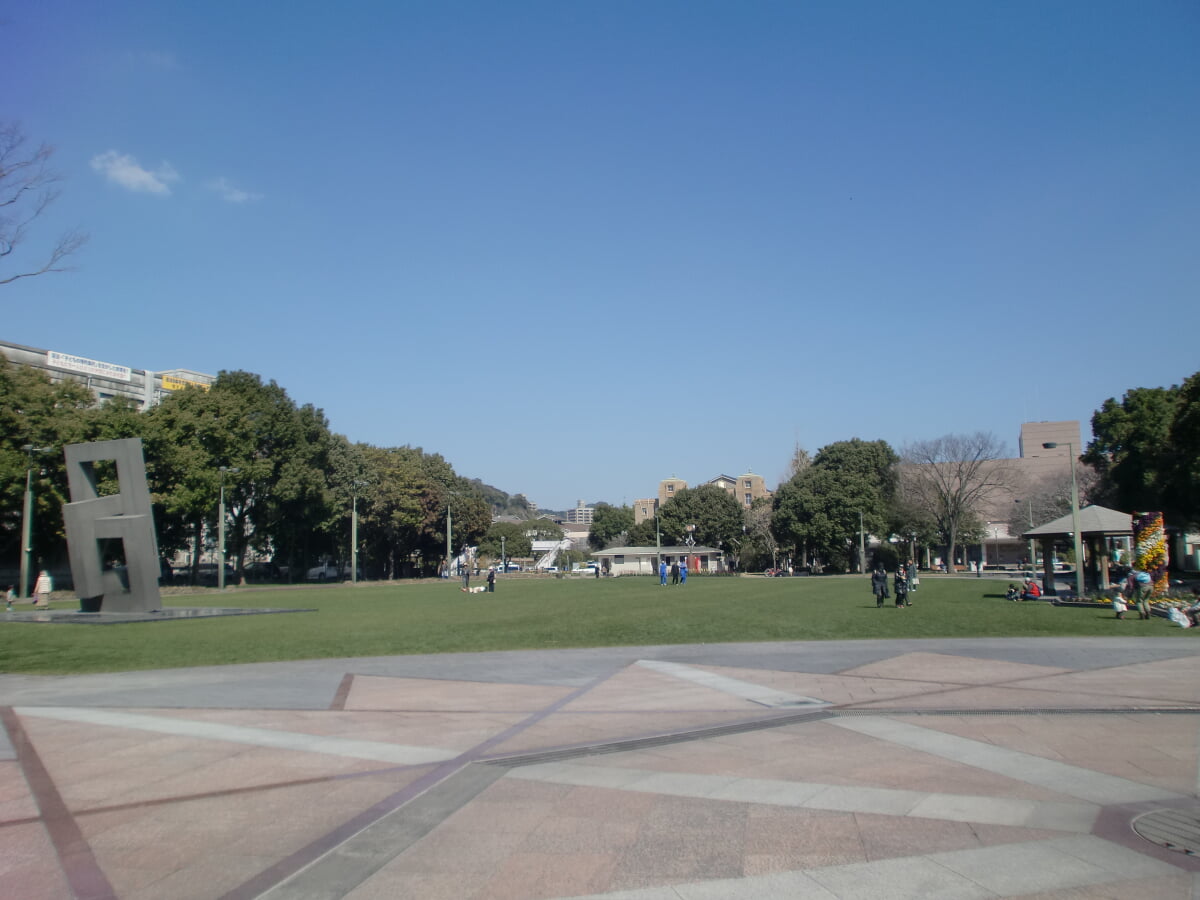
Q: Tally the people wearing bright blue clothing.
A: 2